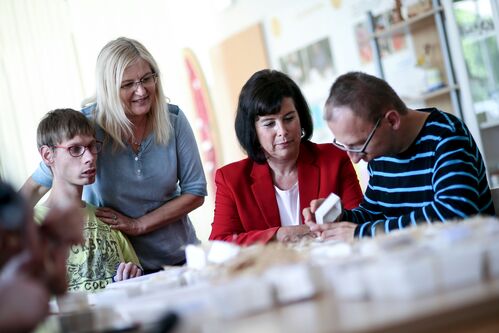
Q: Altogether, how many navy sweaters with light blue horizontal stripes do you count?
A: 1